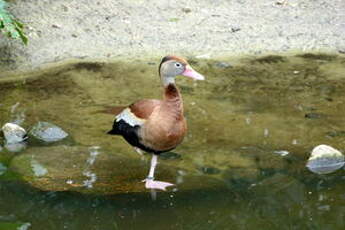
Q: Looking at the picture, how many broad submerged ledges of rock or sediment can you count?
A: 1